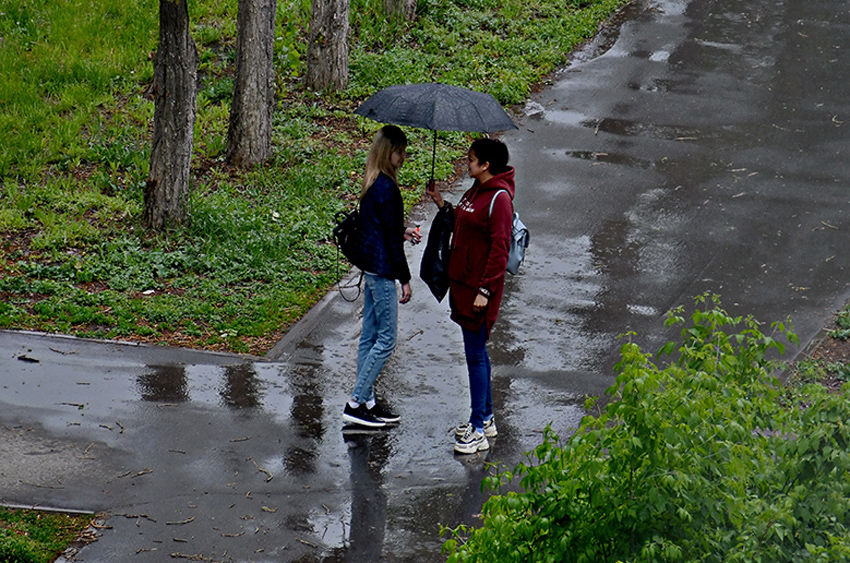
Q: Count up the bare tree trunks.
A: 4